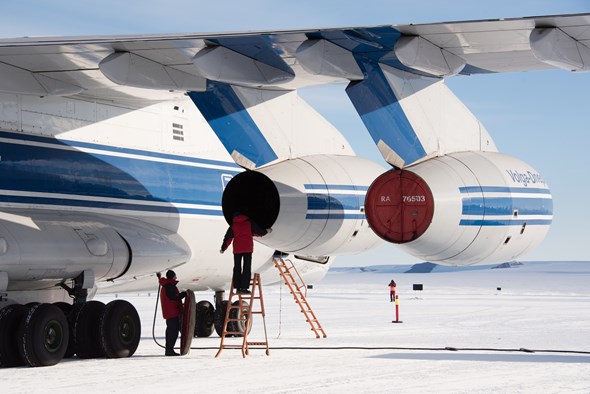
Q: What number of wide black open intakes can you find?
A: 1